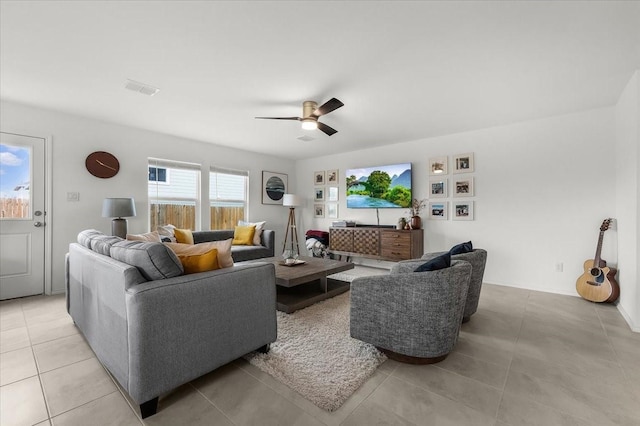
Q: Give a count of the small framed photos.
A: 12